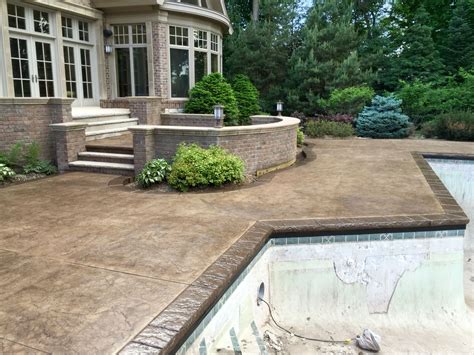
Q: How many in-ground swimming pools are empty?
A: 1